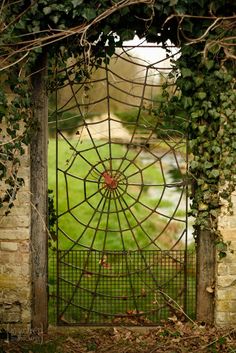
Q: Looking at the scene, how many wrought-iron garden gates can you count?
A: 1